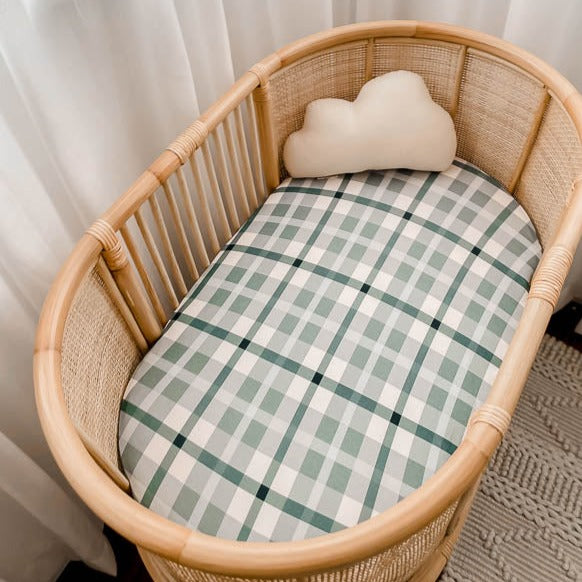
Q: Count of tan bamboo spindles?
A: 11